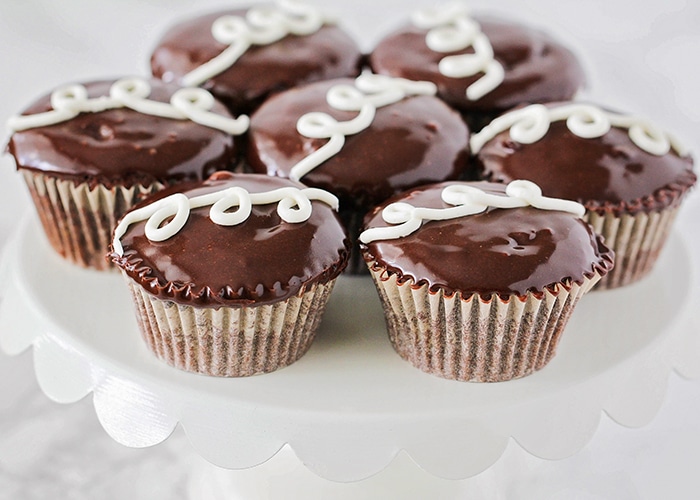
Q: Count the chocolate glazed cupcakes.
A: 7